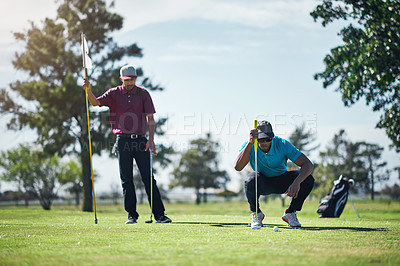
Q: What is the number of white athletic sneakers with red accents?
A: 2